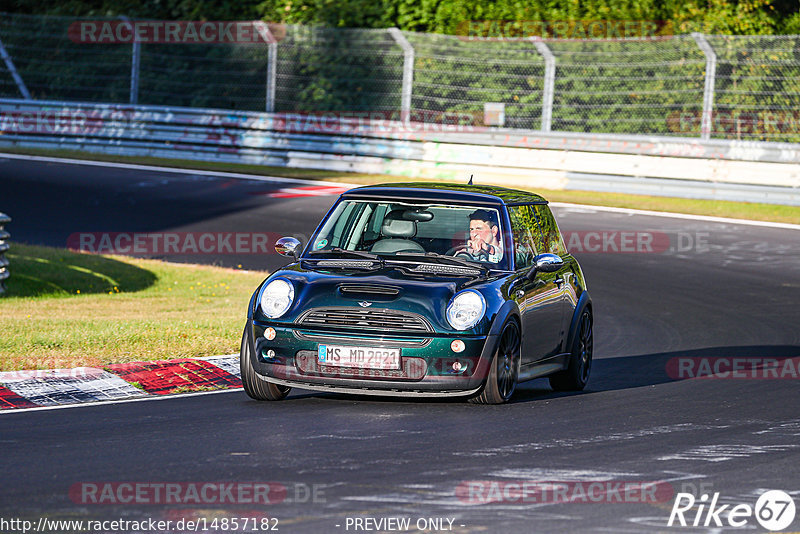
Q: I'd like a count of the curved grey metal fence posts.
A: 5